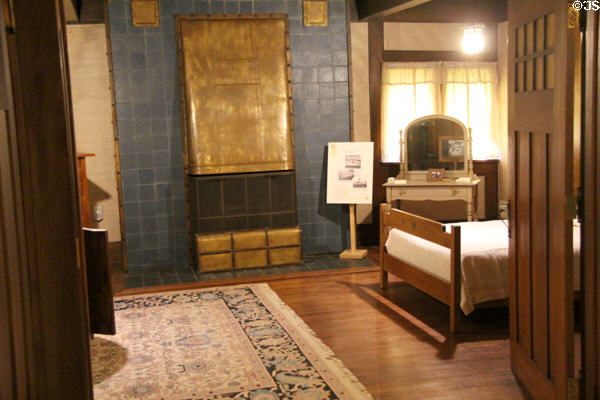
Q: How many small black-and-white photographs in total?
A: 3